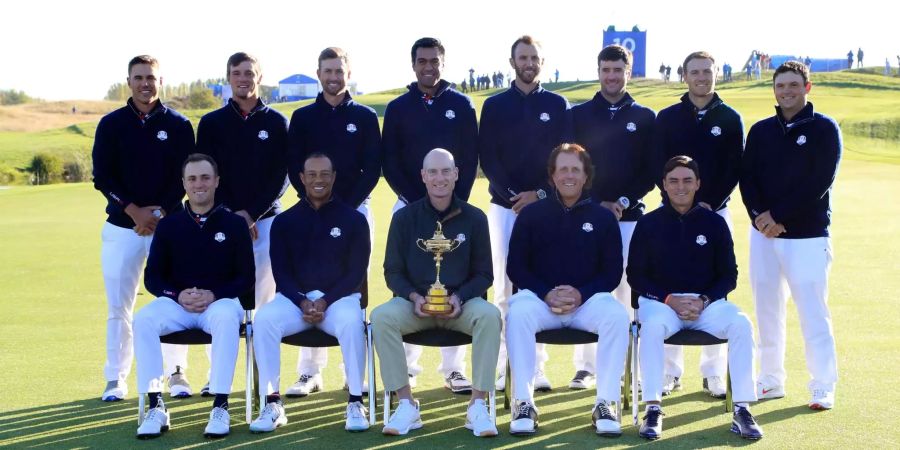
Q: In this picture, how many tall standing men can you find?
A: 8